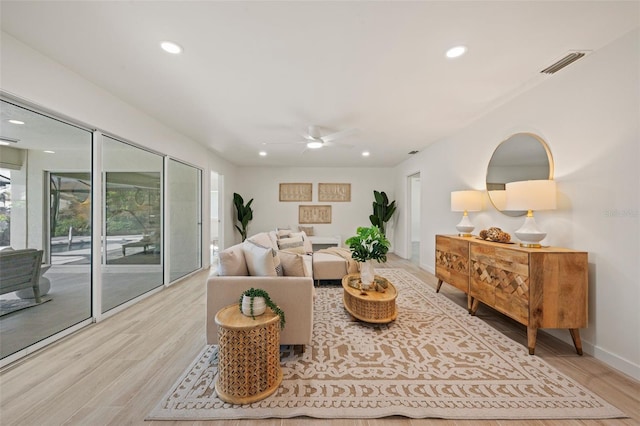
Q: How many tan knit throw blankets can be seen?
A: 1